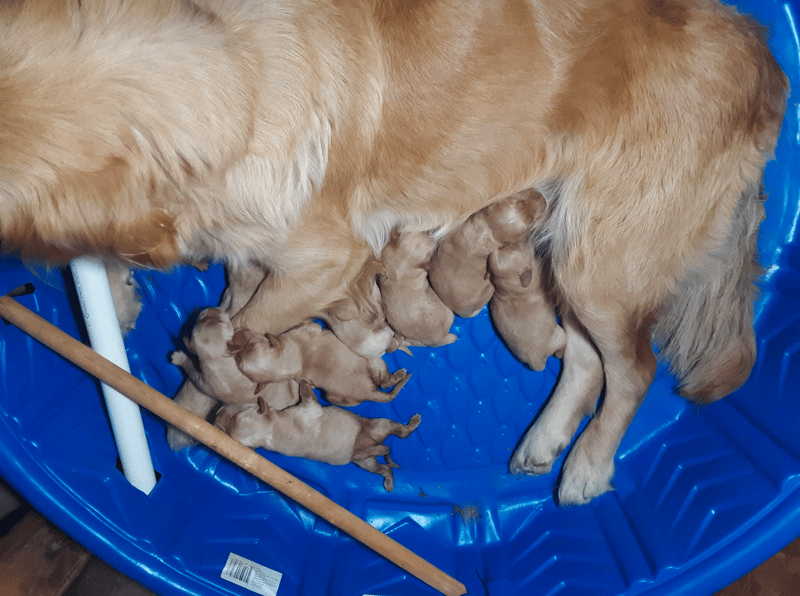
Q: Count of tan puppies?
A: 7